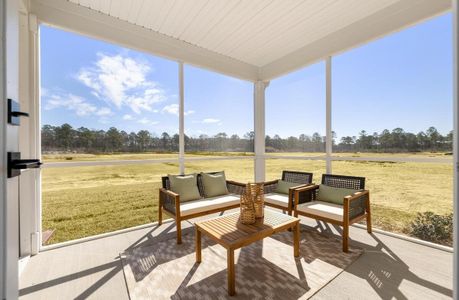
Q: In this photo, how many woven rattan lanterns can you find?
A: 2